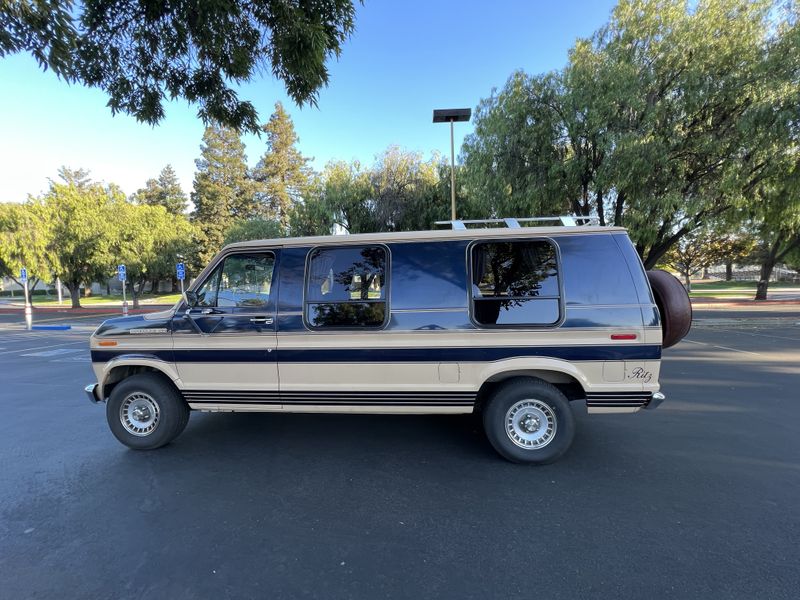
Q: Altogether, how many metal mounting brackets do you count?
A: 3